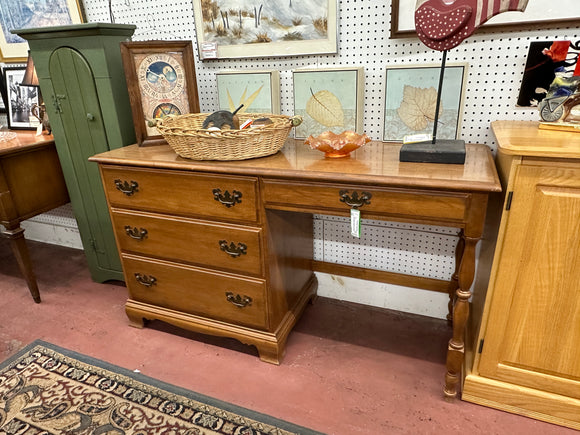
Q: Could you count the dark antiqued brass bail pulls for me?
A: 7